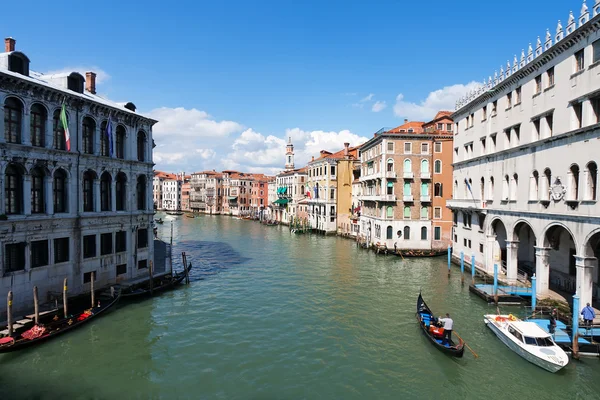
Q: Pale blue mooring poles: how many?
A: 6